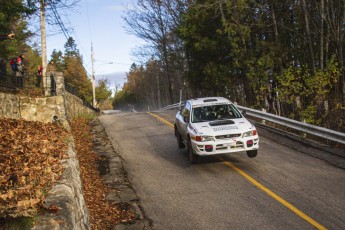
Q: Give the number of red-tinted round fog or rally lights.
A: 2